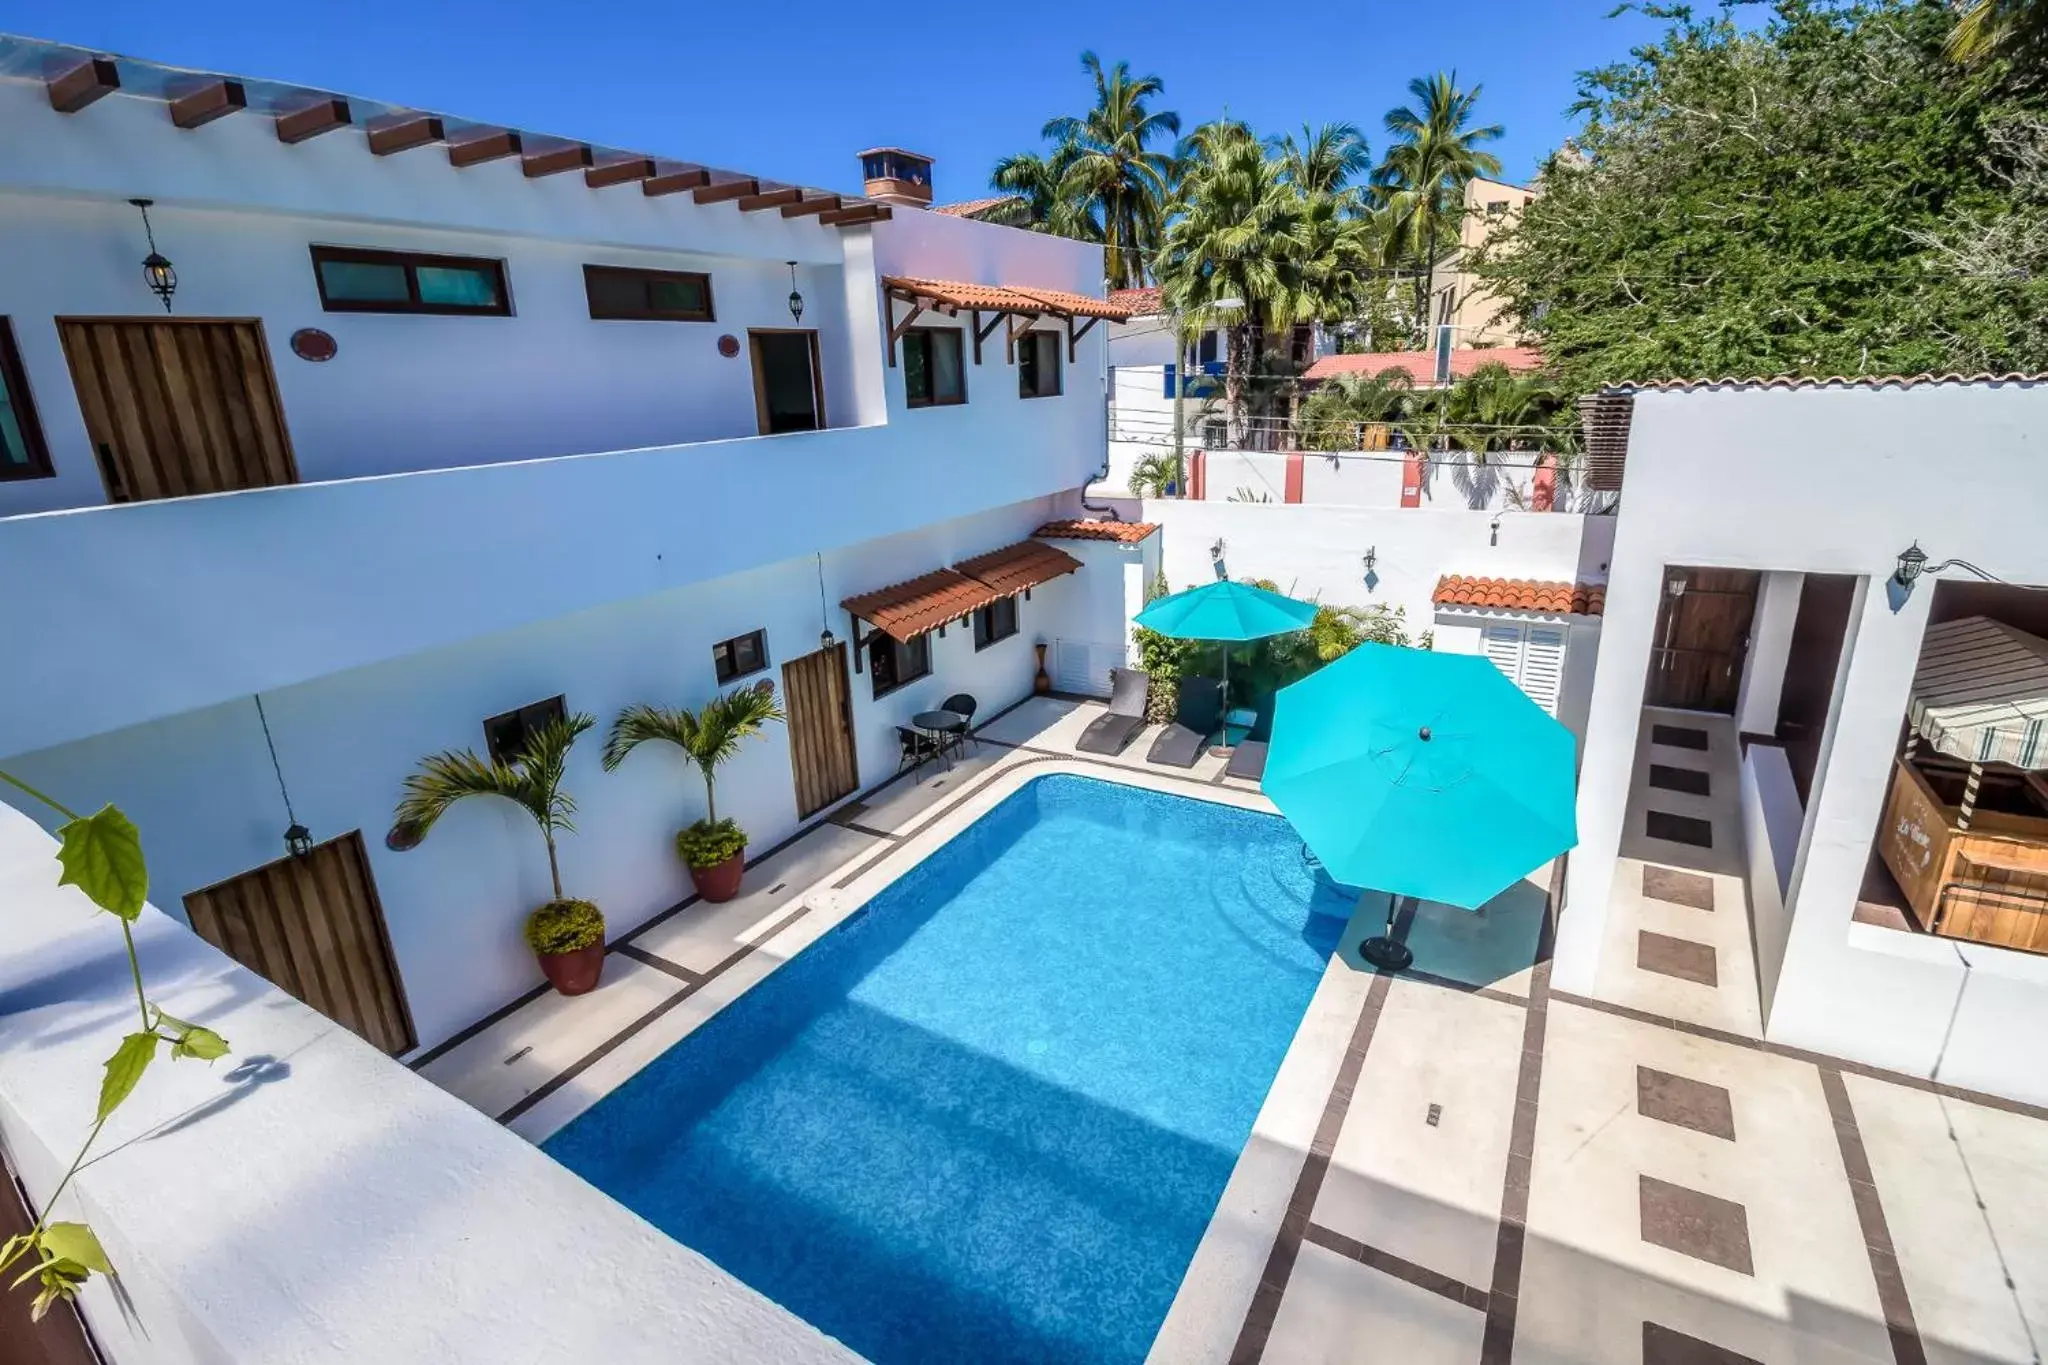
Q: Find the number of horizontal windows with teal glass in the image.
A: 2